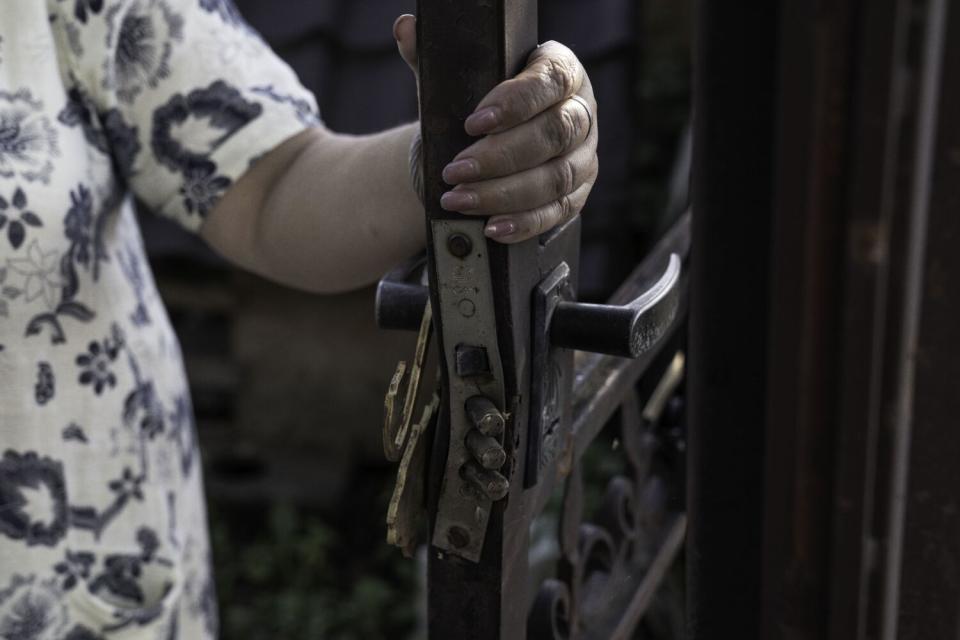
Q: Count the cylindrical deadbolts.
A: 3